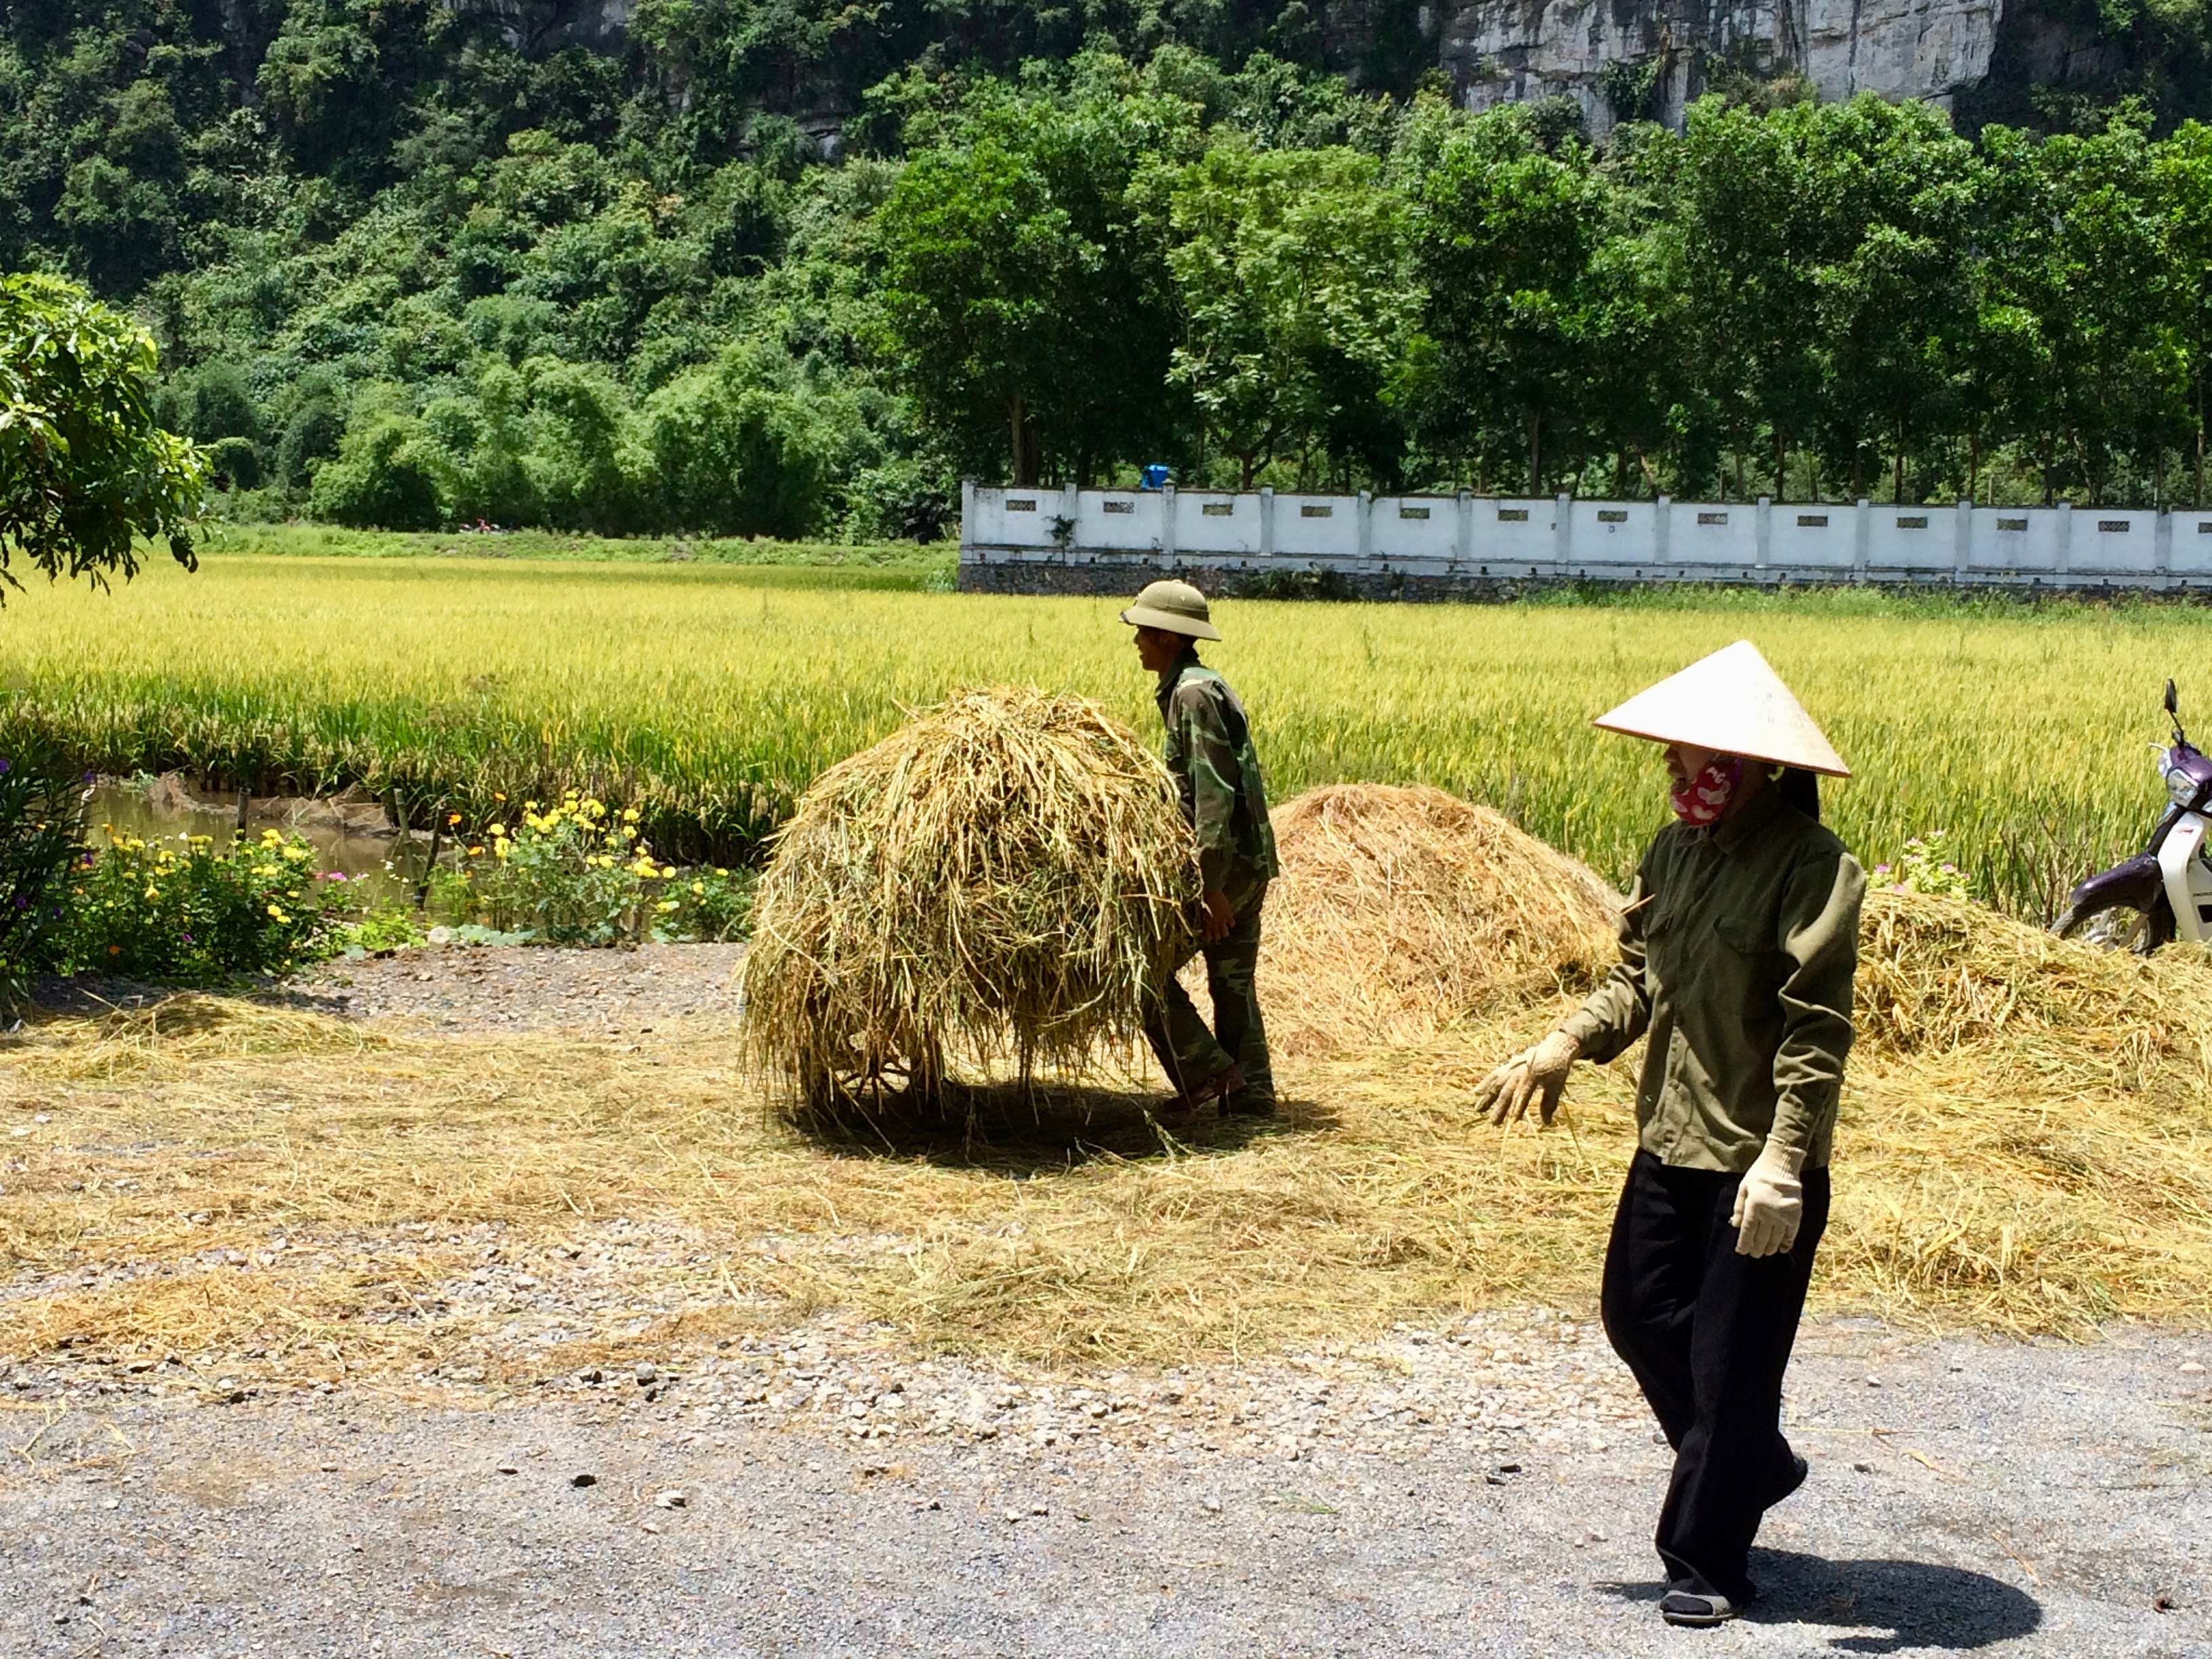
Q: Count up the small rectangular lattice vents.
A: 13